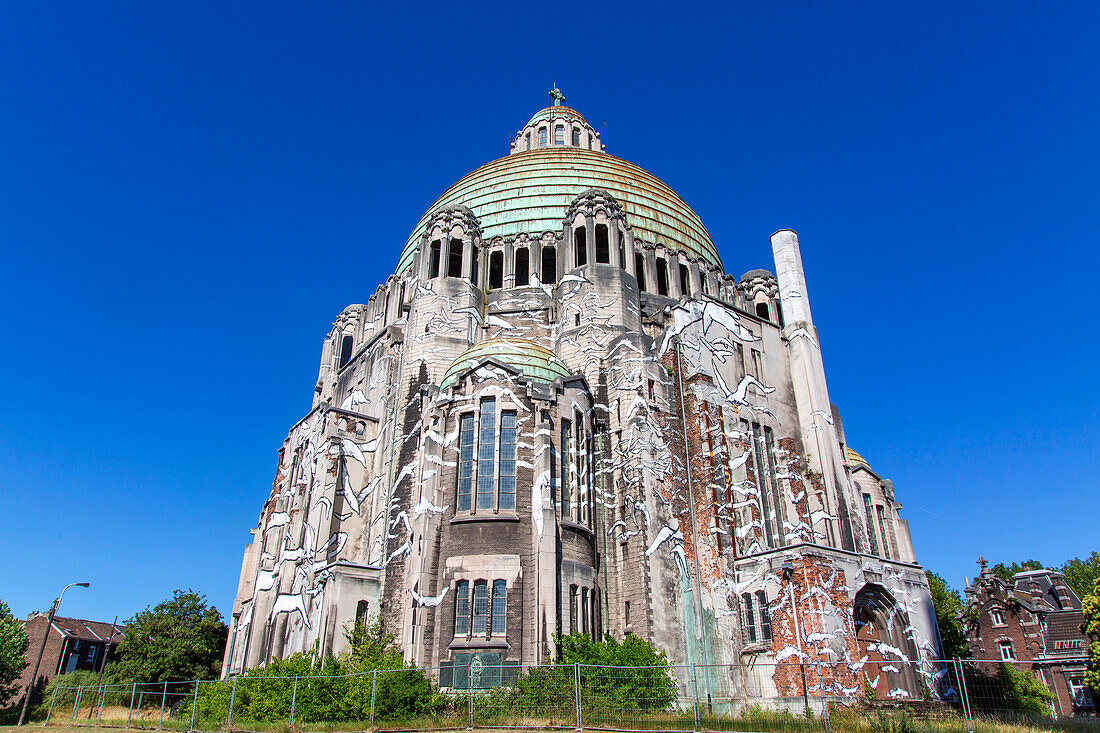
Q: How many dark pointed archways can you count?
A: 1